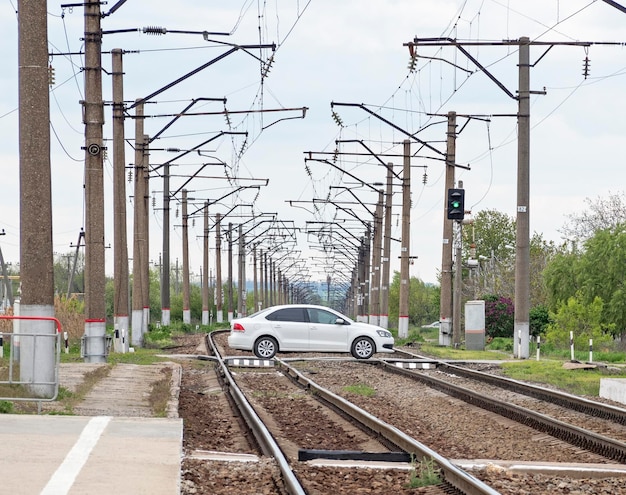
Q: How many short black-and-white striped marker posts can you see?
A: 8